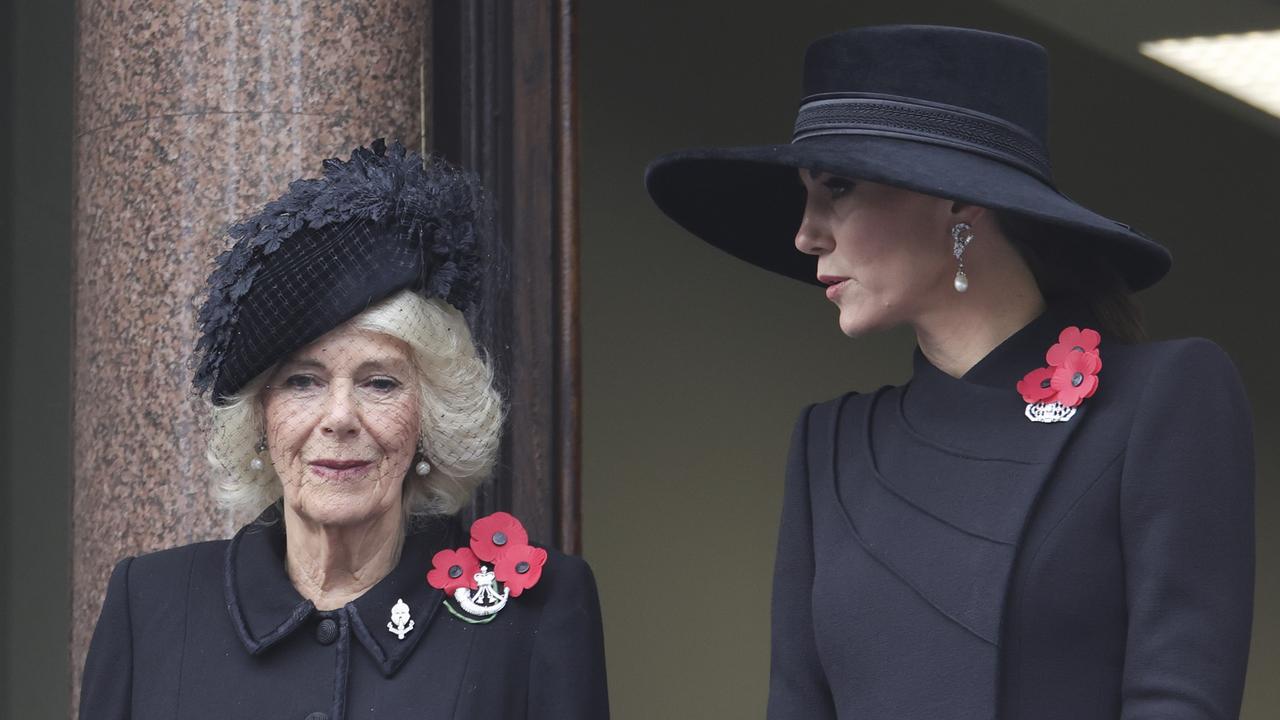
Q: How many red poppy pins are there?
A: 6